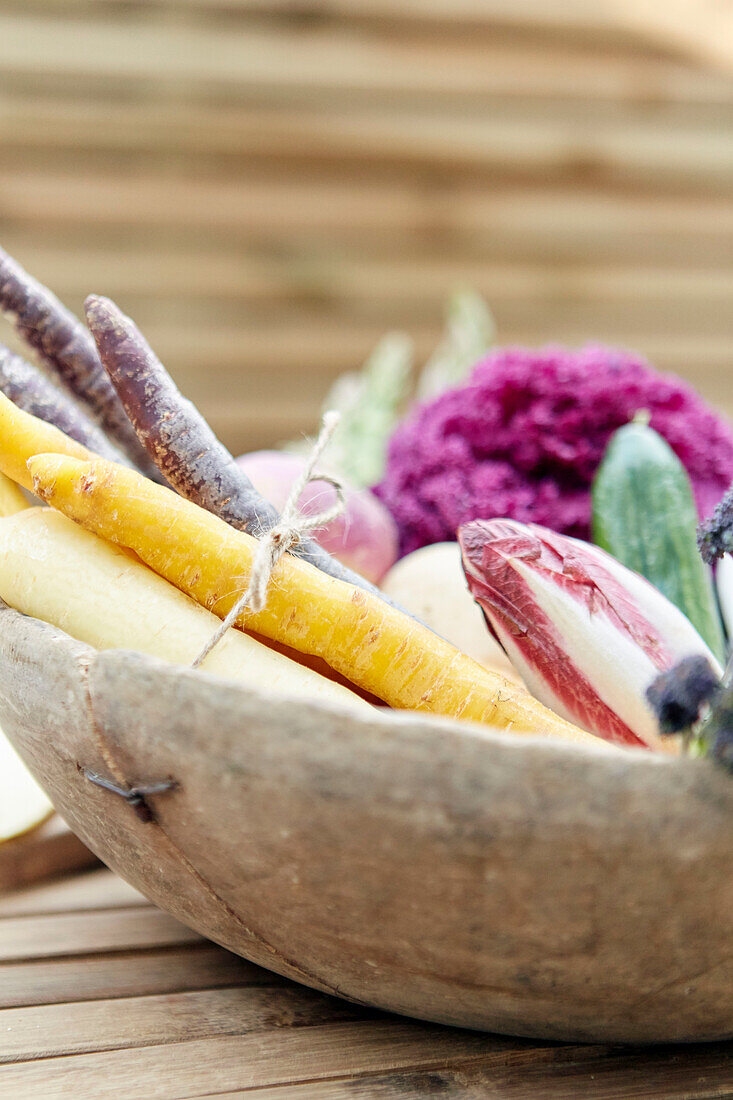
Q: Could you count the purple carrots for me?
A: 3